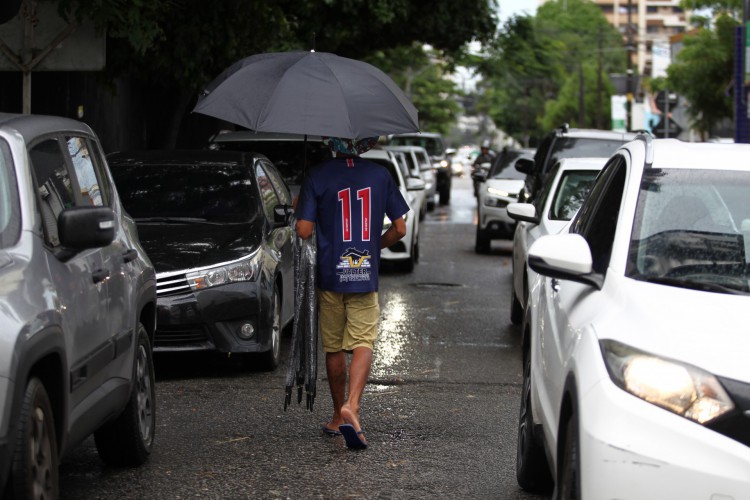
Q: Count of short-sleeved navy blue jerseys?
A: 1